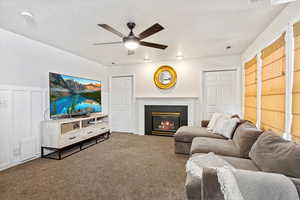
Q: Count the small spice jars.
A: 0